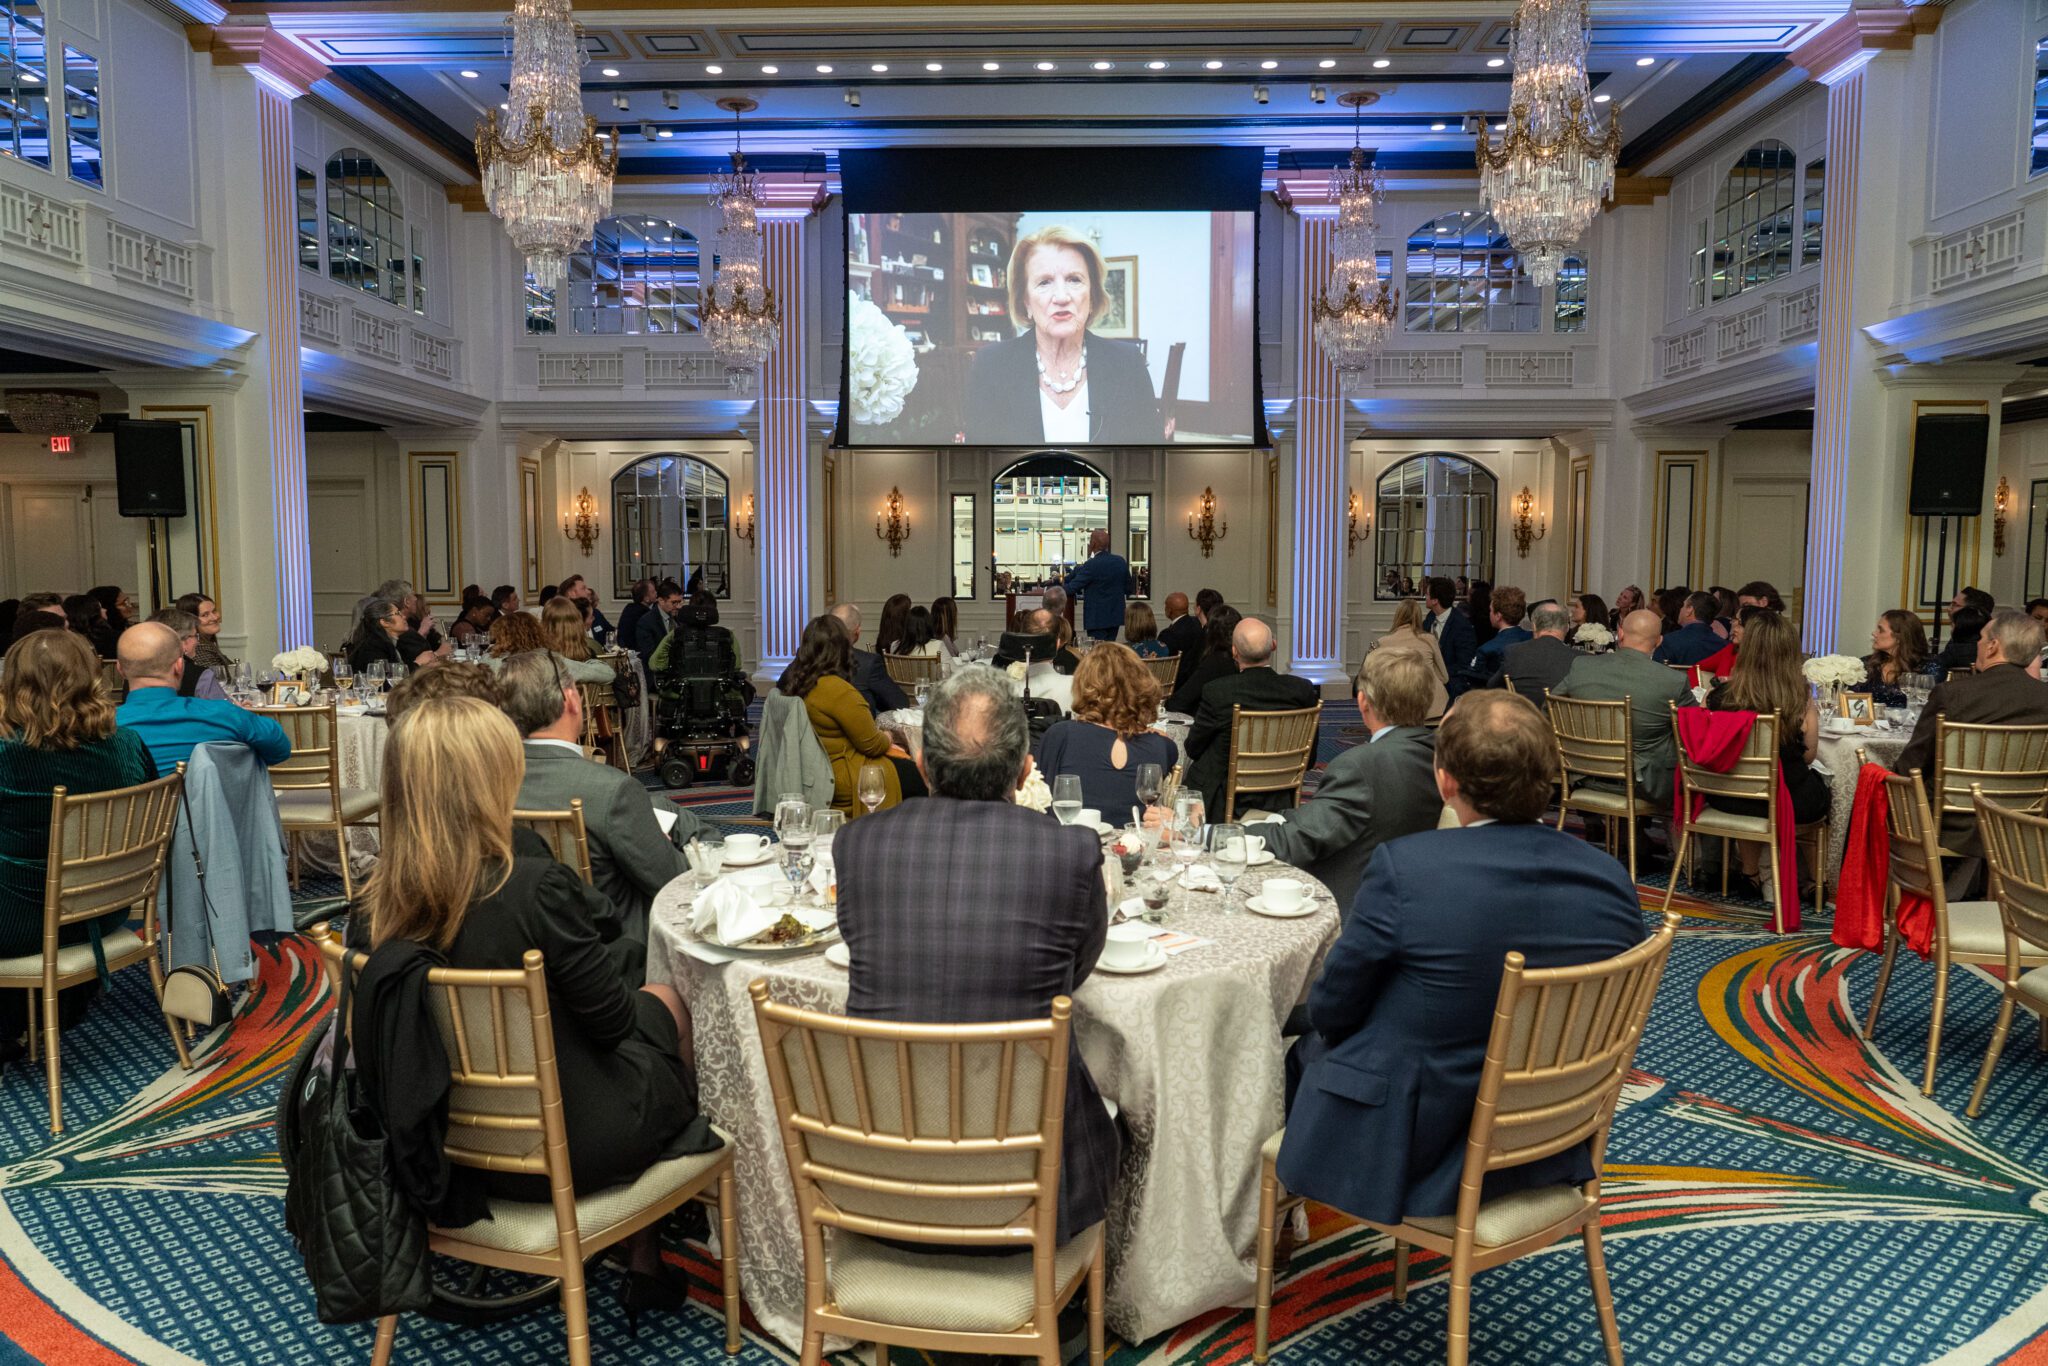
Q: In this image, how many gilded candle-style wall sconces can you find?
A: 7